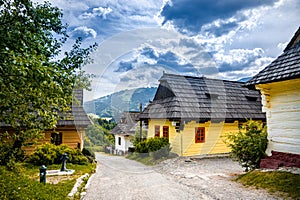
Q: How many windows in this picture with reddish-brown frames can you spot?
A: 3